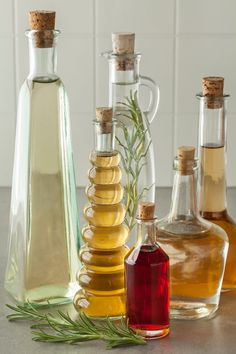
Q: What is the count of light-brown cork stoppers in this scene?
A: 6